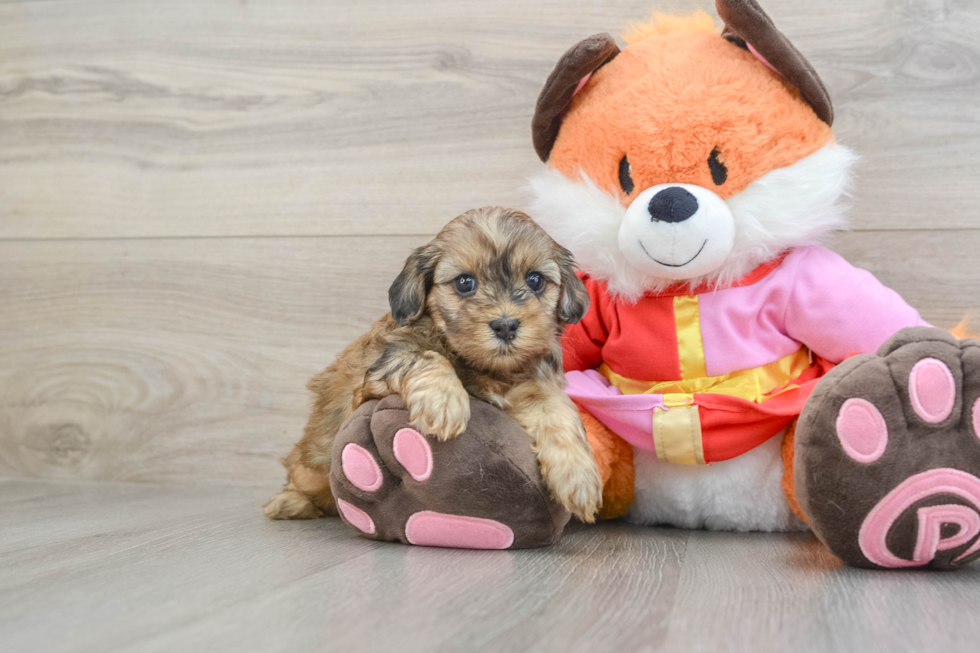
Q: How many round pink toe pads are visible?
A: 6